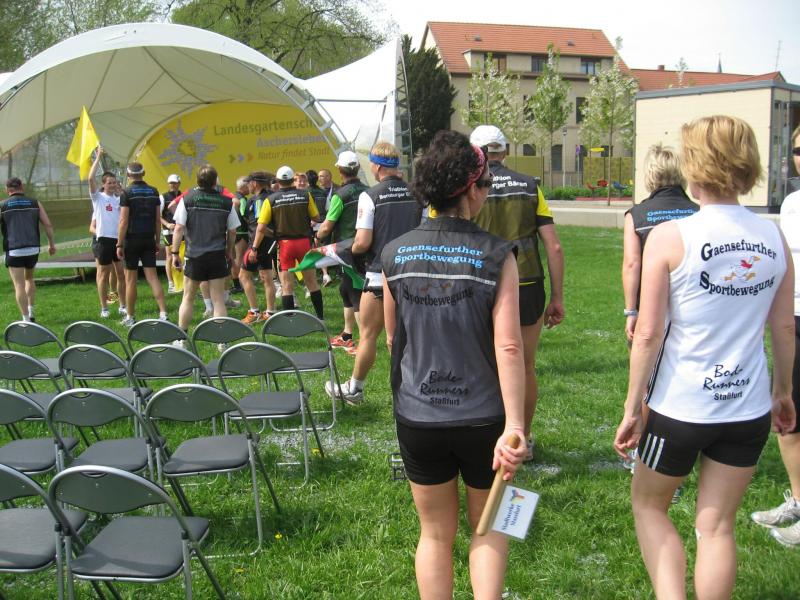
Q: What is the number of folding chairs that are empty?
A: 14